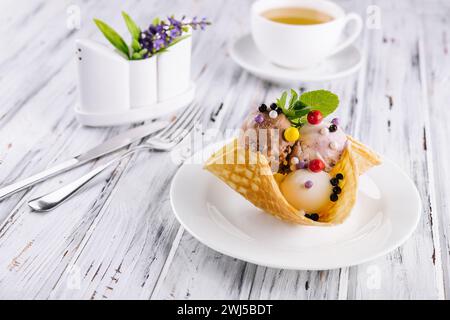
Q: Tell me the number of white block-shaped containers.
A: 3